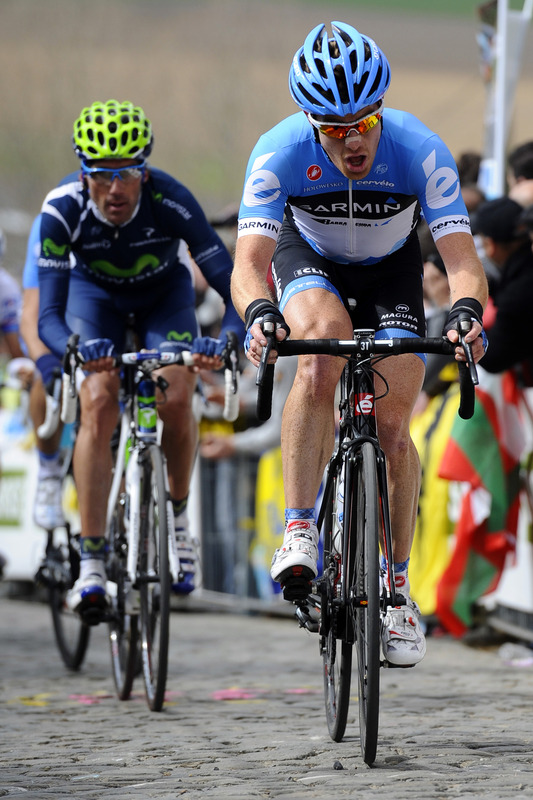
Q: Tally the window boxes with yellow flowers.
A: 0